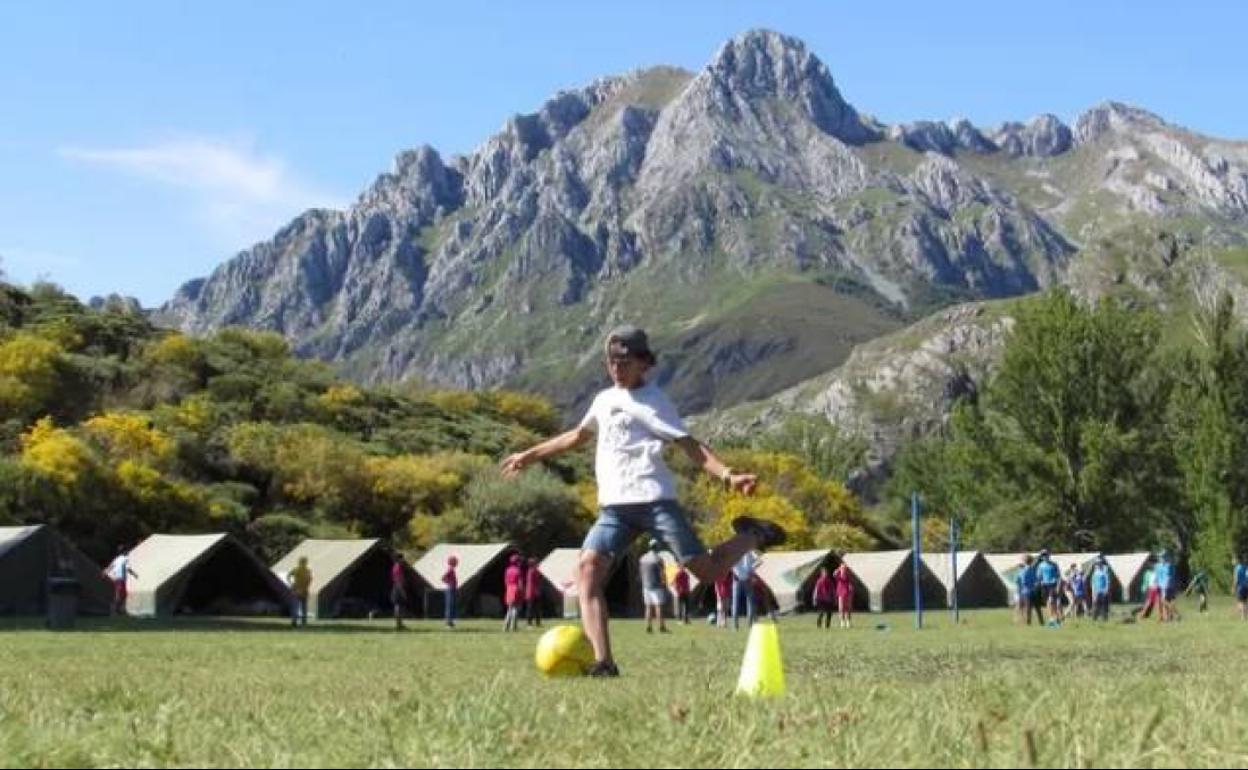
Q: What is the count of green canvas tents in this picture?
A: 12